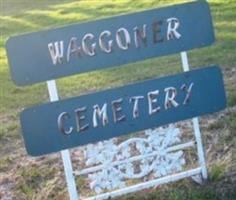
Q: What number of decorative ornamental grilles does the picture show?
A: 1